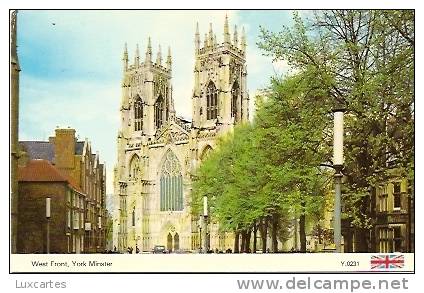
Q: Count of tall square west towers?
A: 2